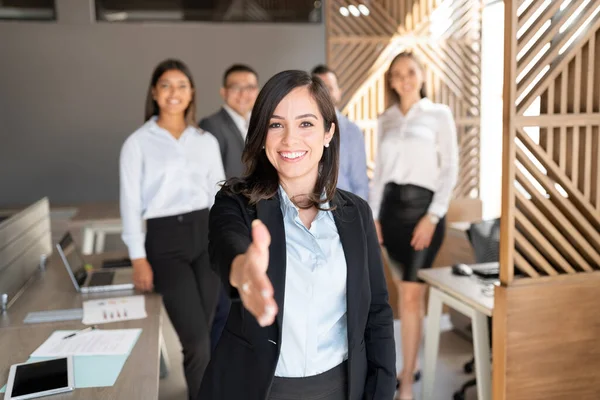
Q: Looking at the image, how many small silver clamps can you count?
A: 2